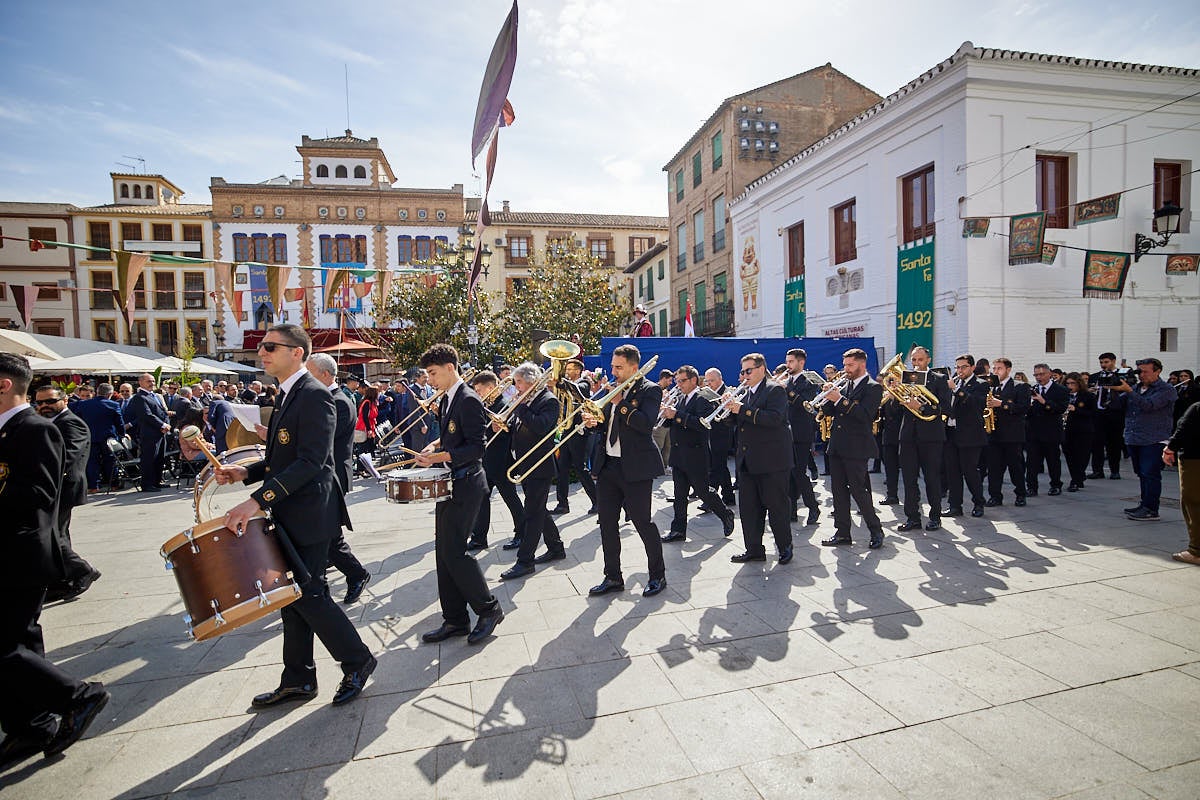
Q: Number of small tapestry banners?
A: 6